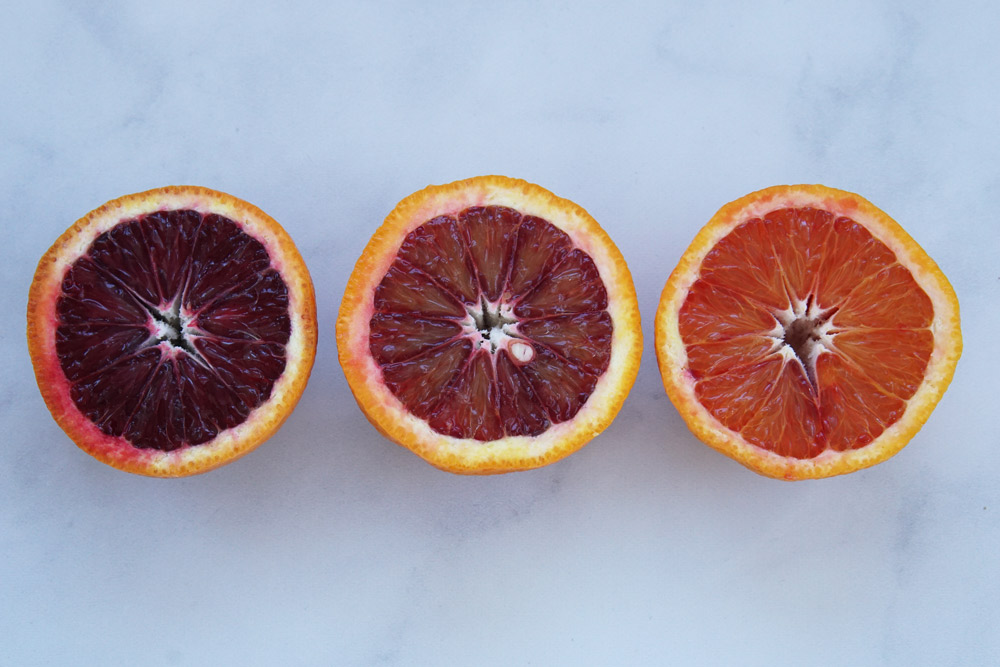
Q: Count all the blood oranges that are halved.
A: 3